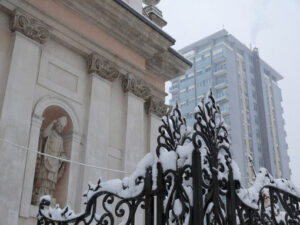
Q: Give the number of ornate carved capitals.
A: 4